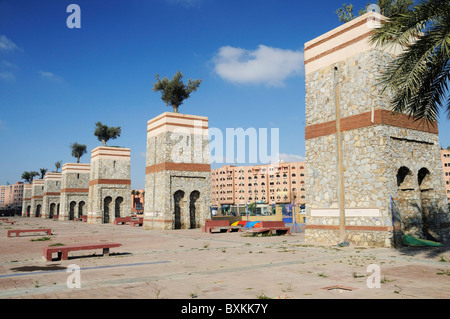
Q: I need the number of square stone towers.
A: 7